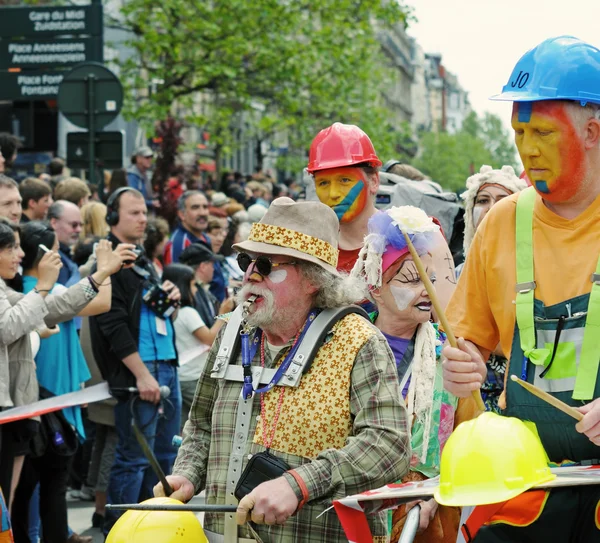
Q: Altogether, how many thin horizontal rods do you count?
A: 1